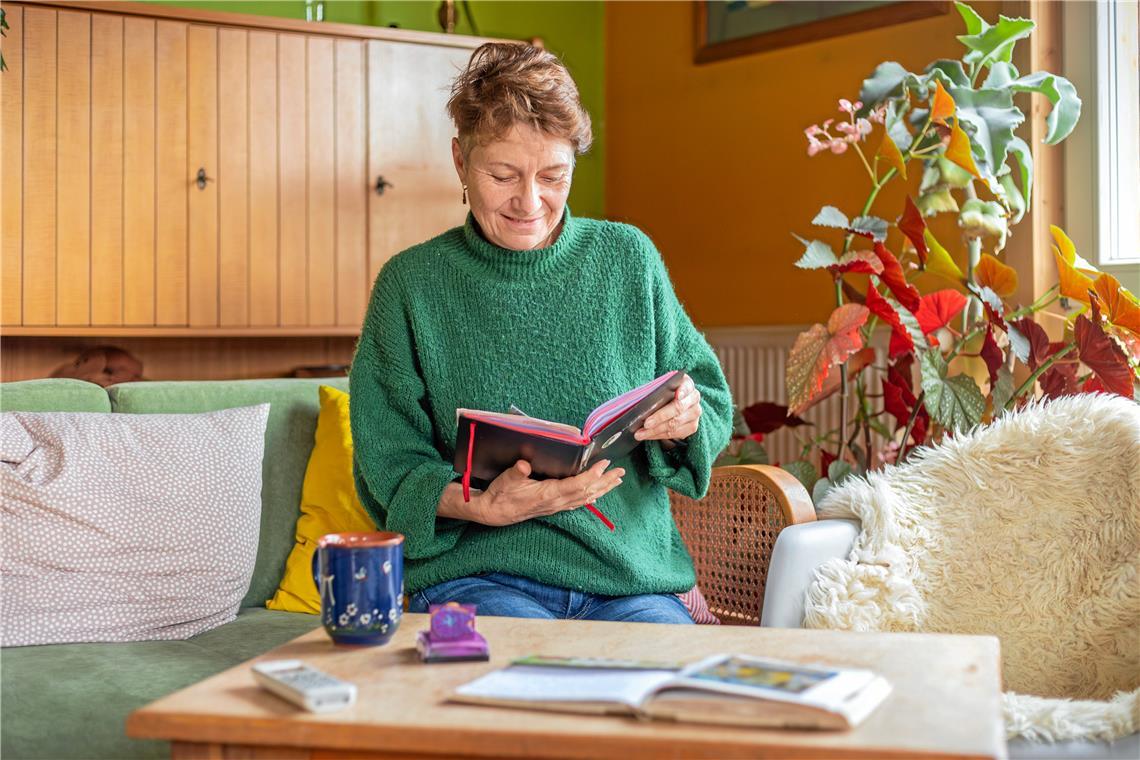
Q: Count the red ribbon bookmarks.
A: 2